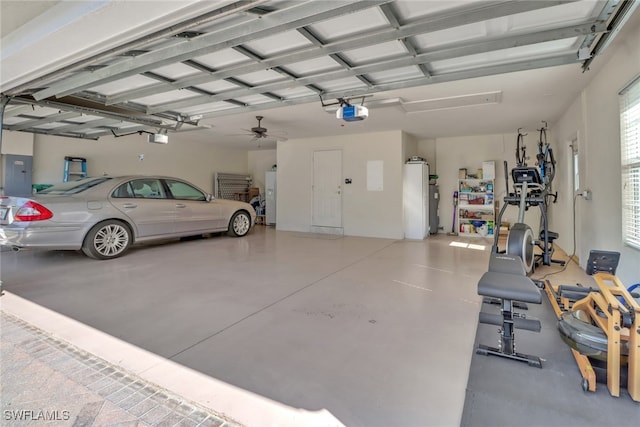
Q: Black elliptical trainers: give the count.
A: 1